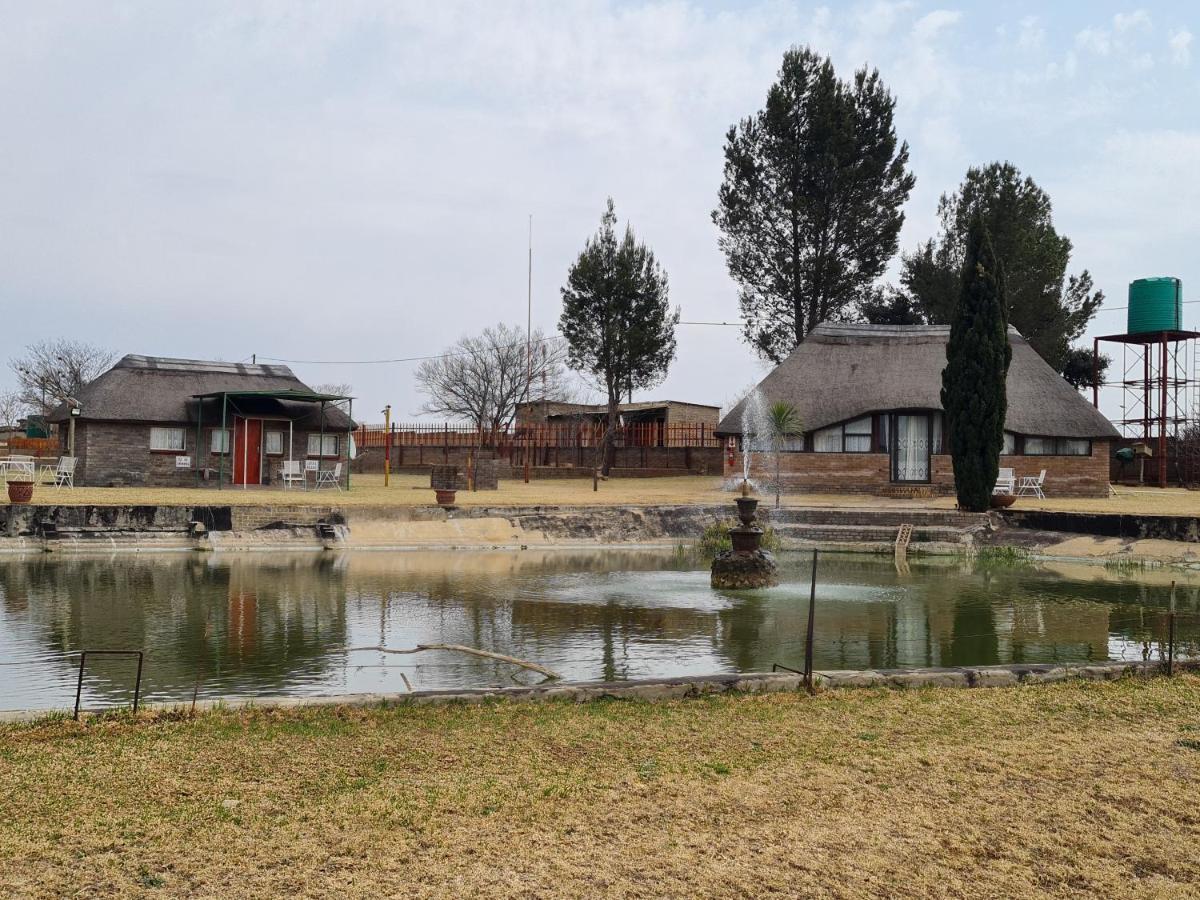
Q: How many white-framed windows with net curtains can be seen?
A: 4